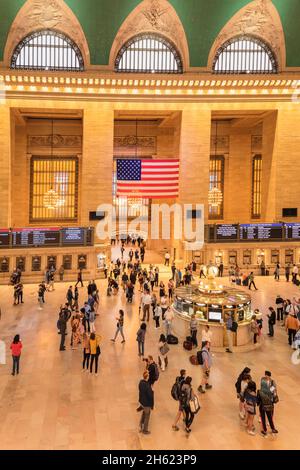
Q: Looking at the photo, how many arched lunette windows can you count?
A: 3